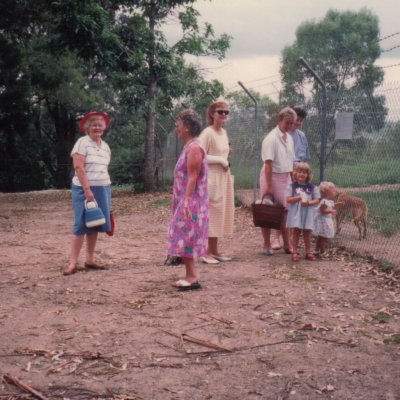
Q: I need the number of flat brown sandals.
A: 2